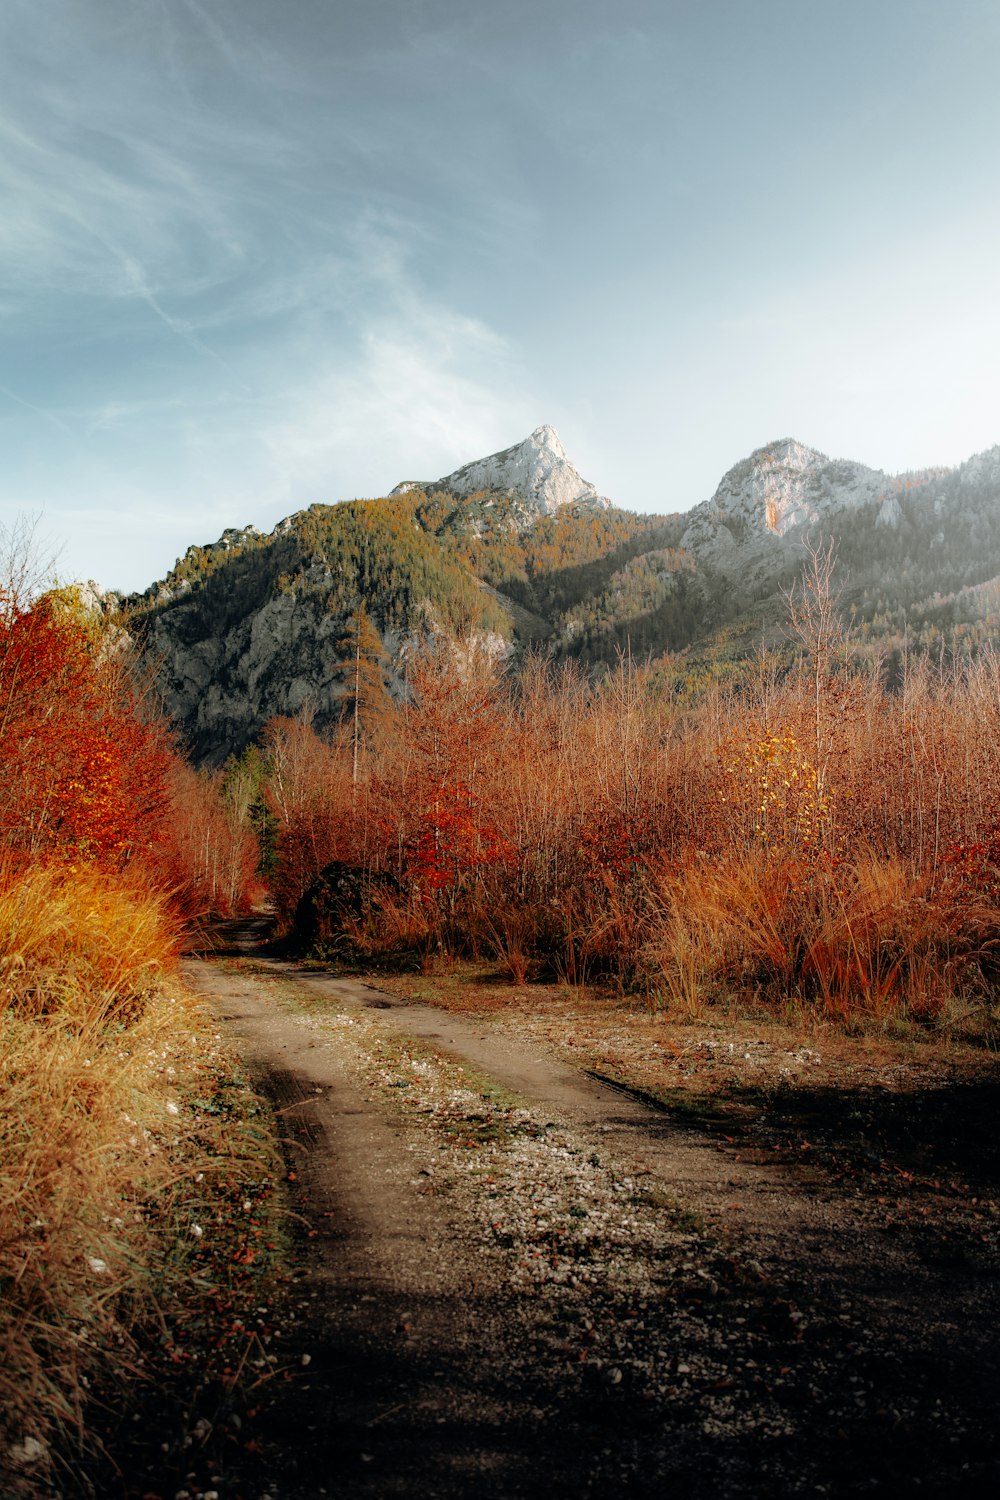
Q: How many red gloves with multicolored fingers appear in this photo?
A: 0